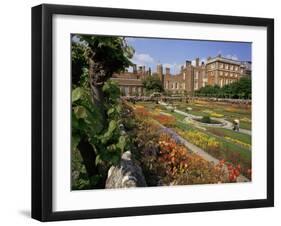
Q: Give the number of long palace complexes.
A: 1